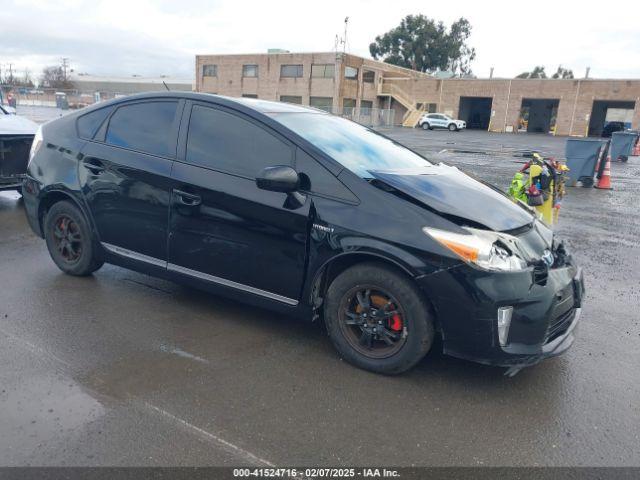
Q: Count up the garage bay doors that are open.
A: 3